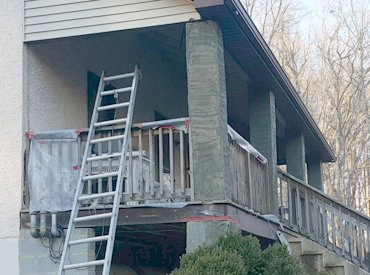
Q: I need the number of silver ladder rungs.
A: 11